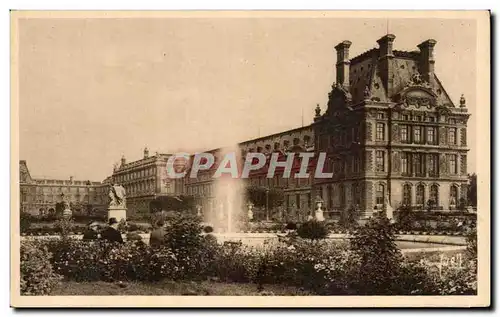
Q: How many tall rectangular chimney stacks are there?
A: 3